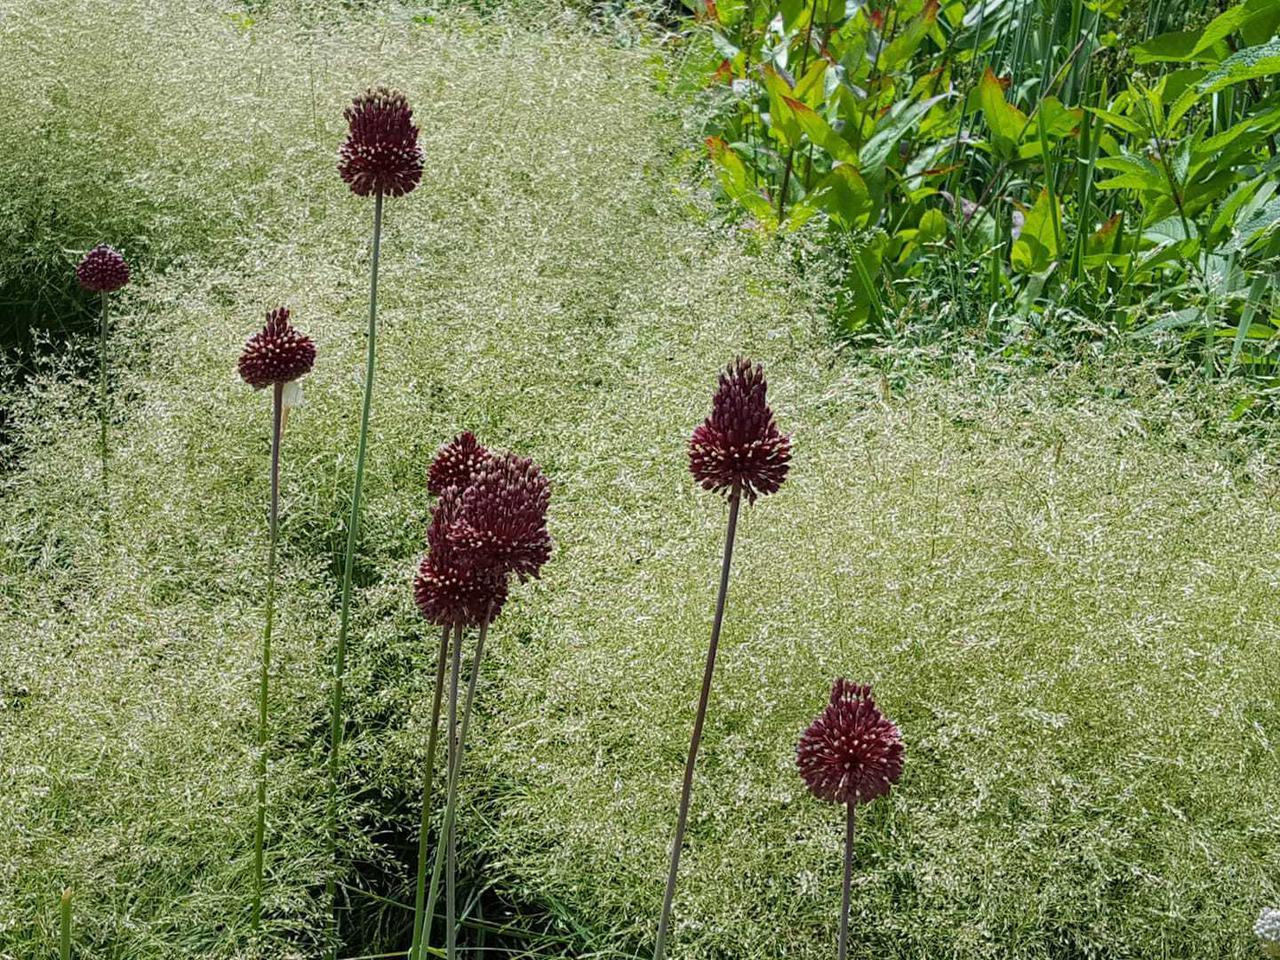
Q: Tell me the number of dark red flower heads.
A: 8